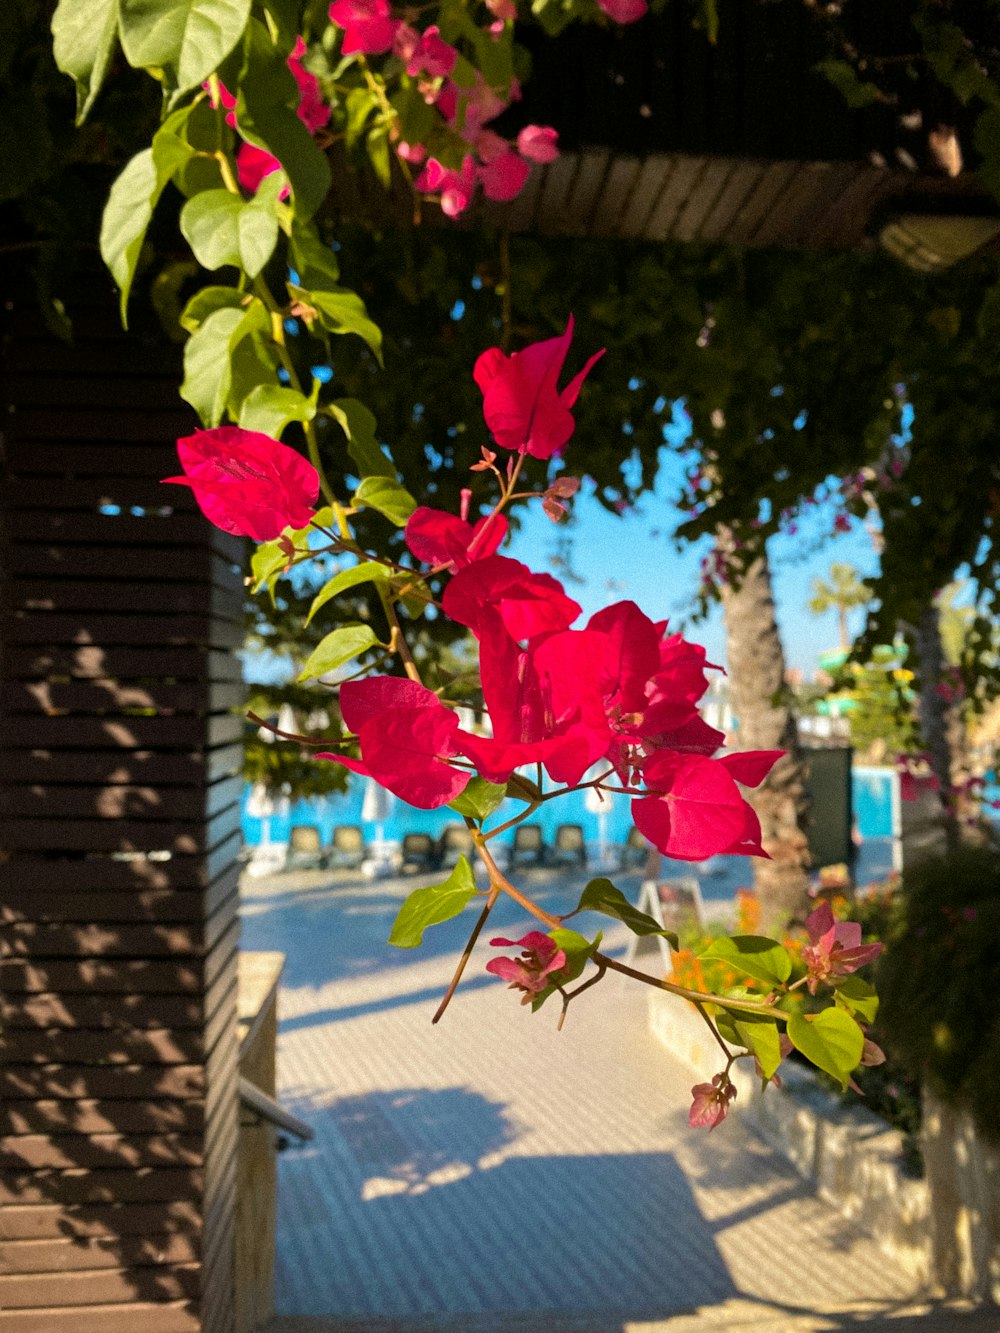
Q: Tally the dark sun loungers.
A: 7